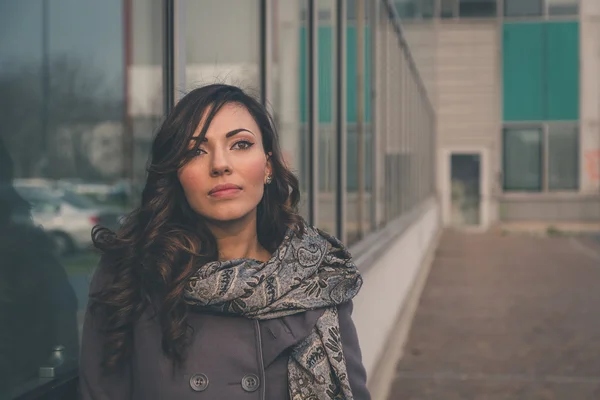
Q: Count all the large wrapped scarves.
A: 1